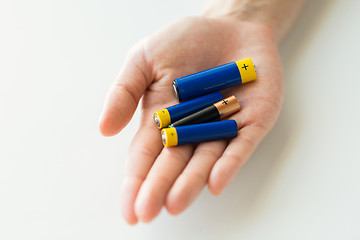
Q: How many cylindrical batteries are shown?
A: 4